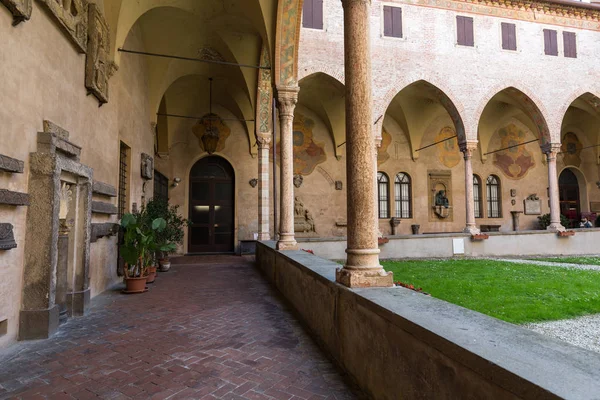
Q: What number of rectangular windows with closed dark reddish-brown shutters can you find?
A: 6